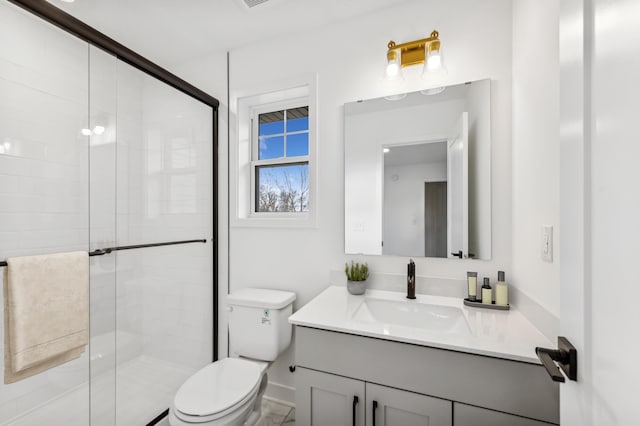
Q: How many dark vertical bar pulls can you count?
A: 2